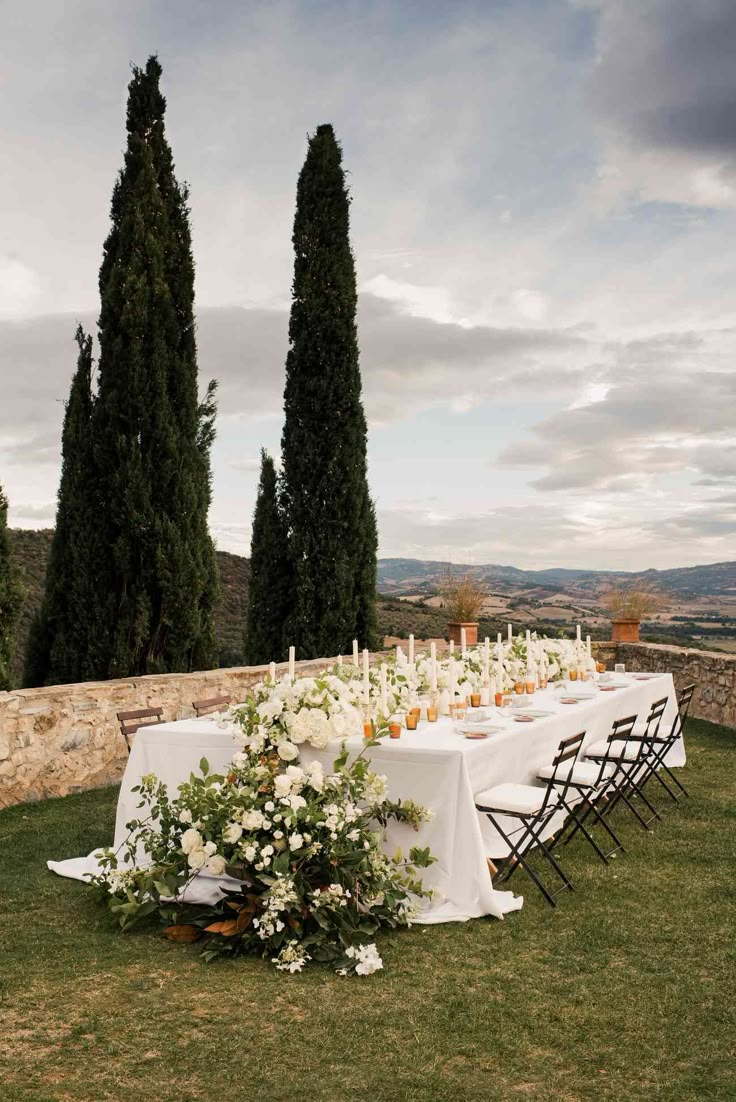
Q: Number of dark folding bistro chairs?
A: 6